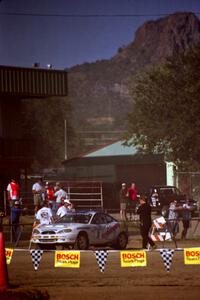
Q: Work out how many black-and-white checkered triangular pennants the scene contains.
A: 3